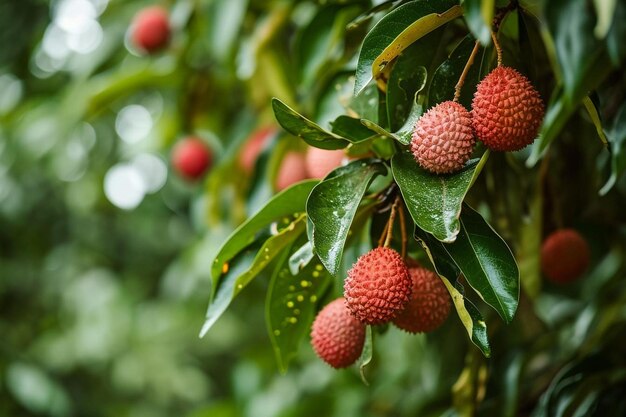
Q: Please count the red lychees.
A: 11